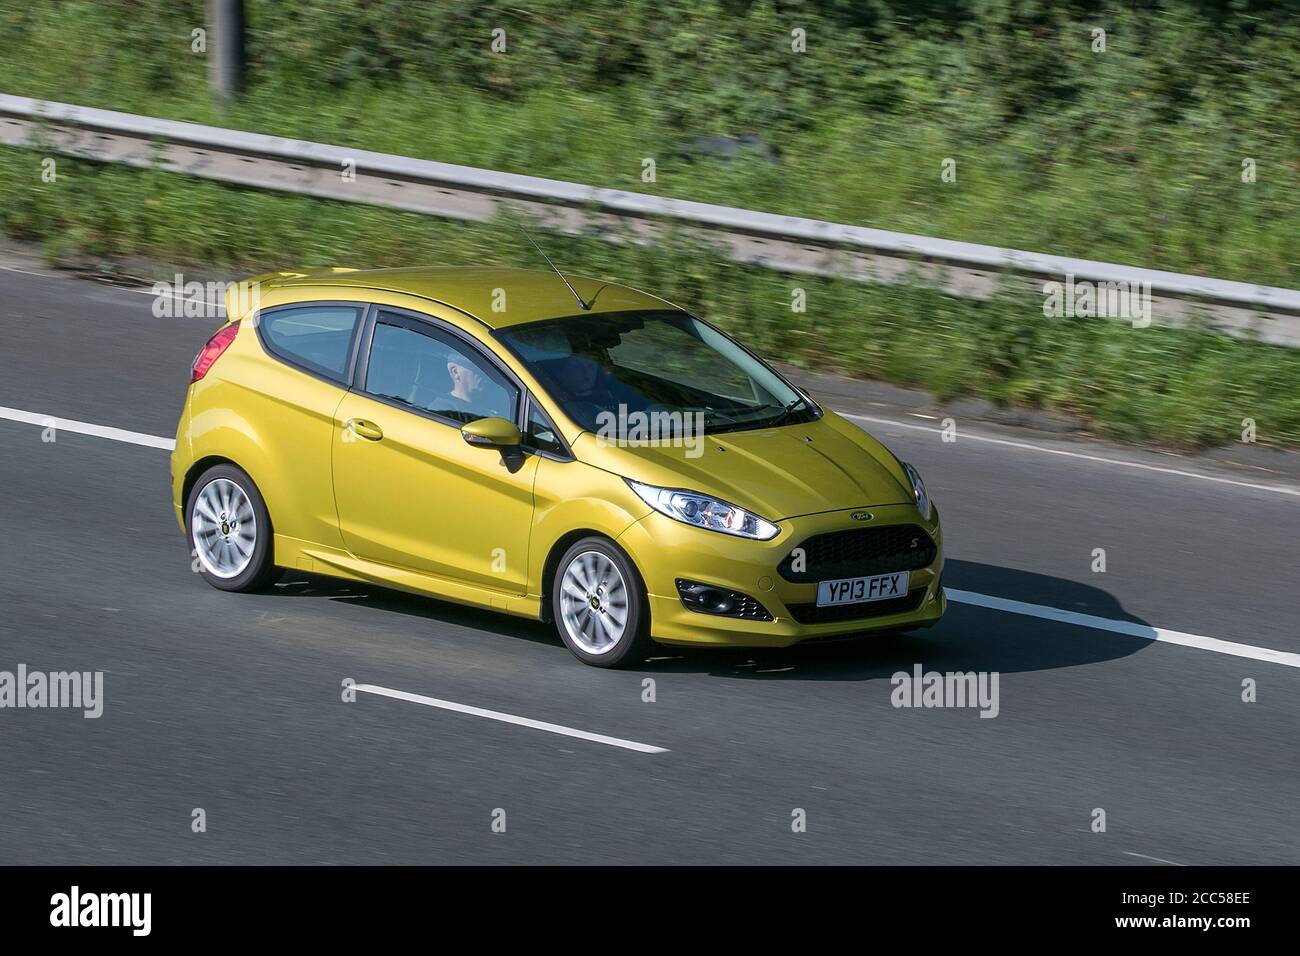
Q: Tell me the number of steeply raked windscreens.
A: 1